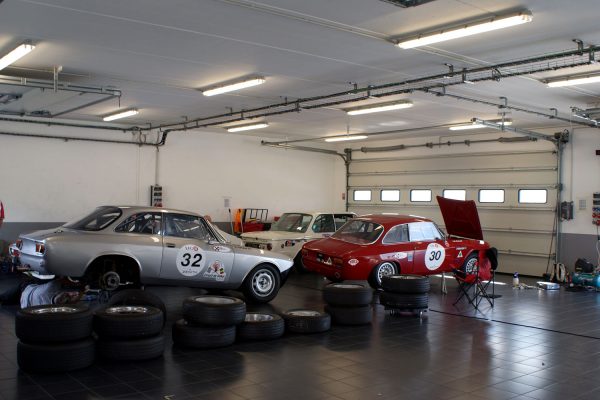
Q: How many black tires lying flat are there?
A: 12